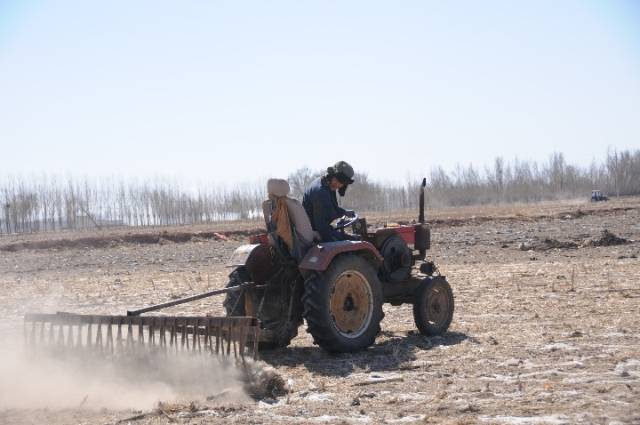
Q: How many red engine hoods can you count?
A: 1